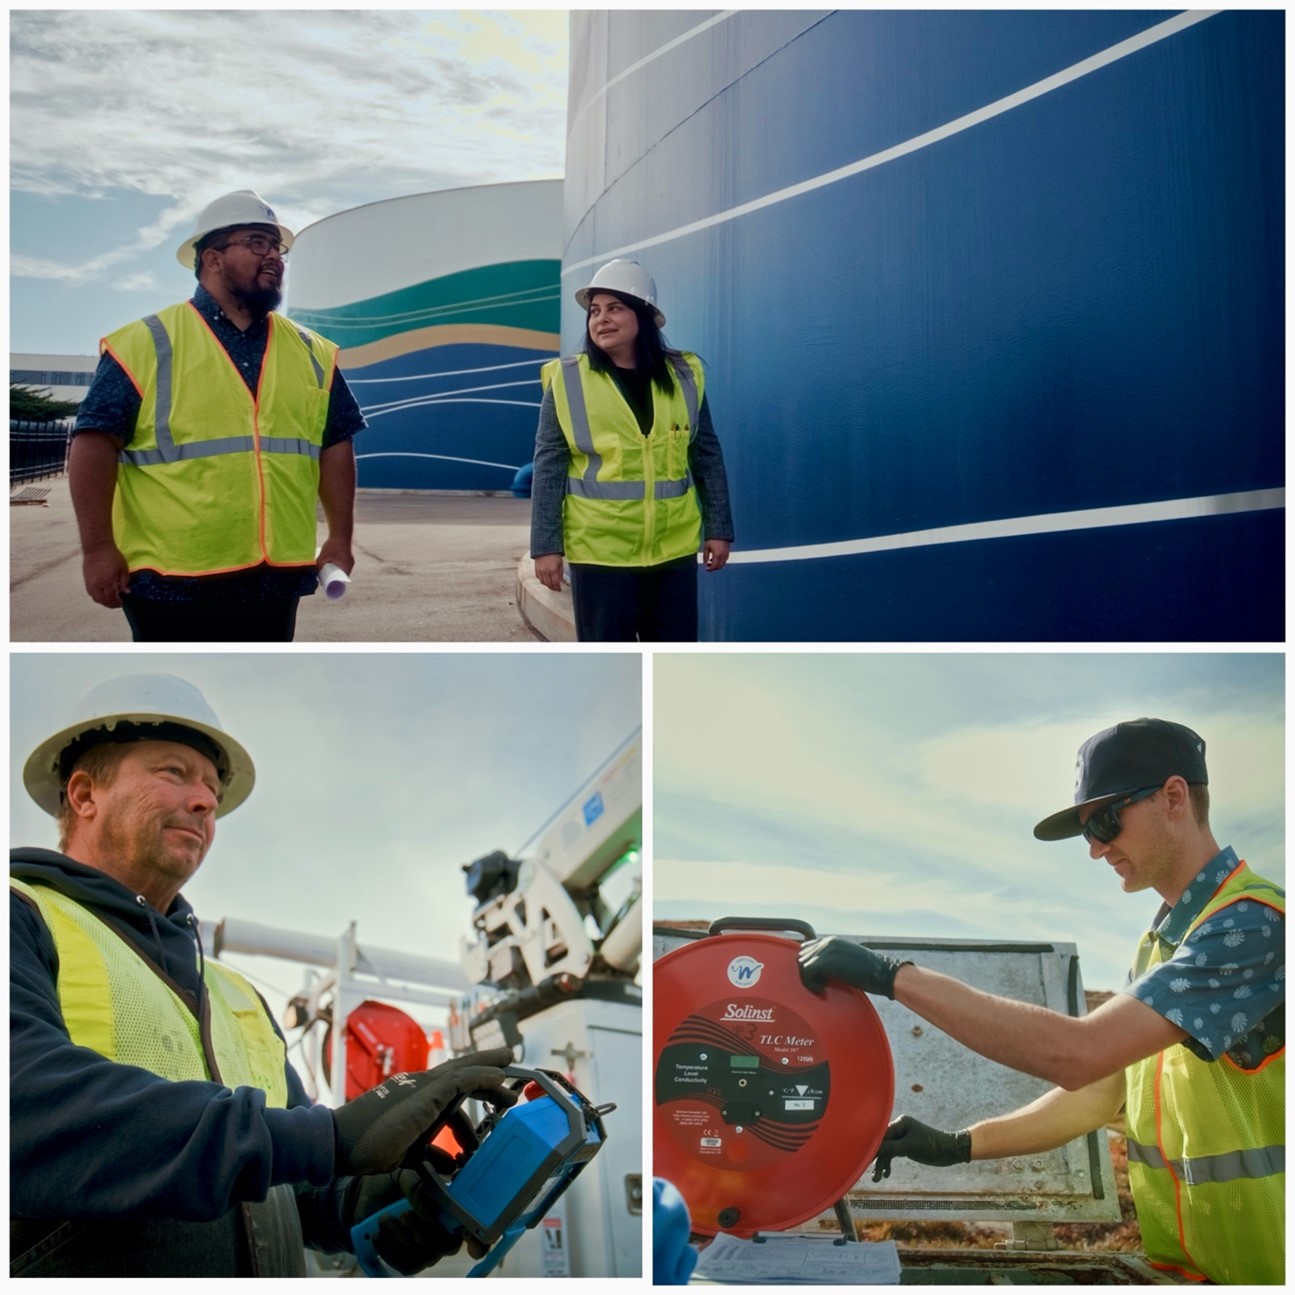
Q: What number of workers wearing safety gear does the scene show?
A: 4